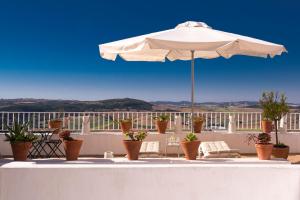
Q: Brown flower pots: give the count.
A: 11